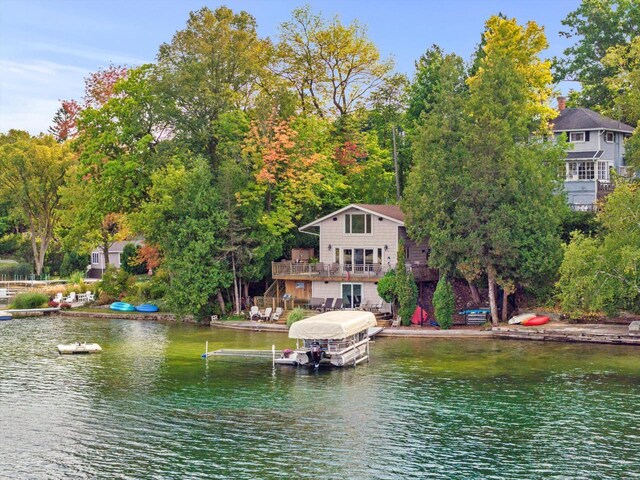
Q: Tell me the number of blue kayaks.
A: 2